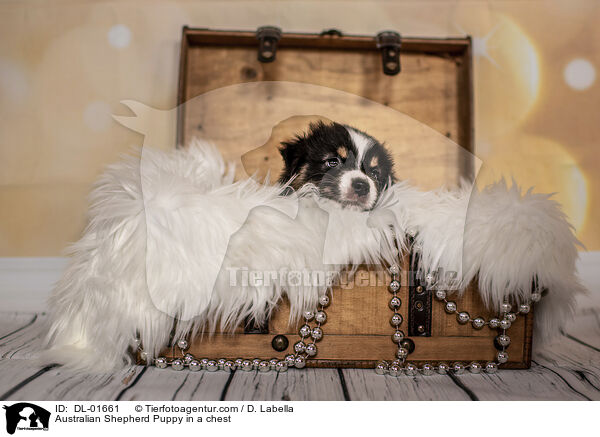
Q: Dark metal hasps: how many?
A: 2